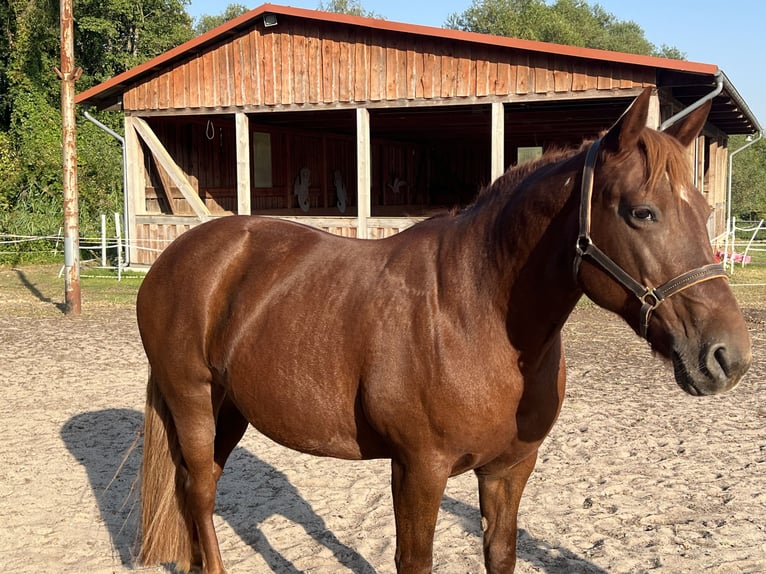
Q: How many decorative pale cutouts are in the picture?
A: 3